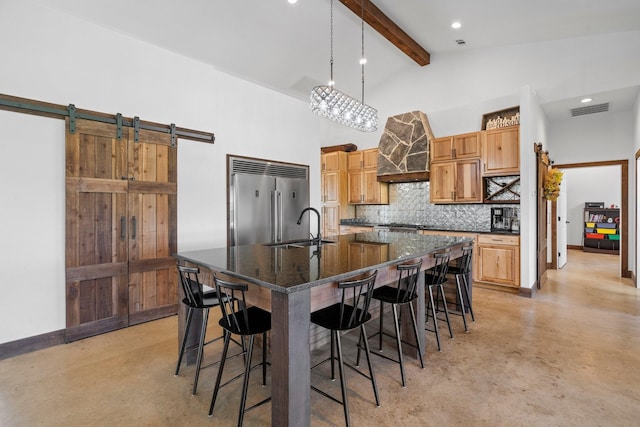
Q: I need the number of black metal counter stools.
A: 6